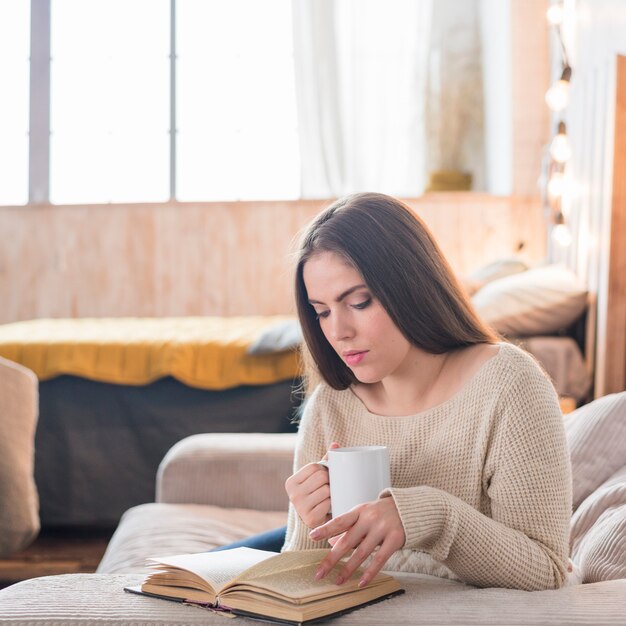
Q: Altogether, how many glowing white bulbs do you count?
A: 5